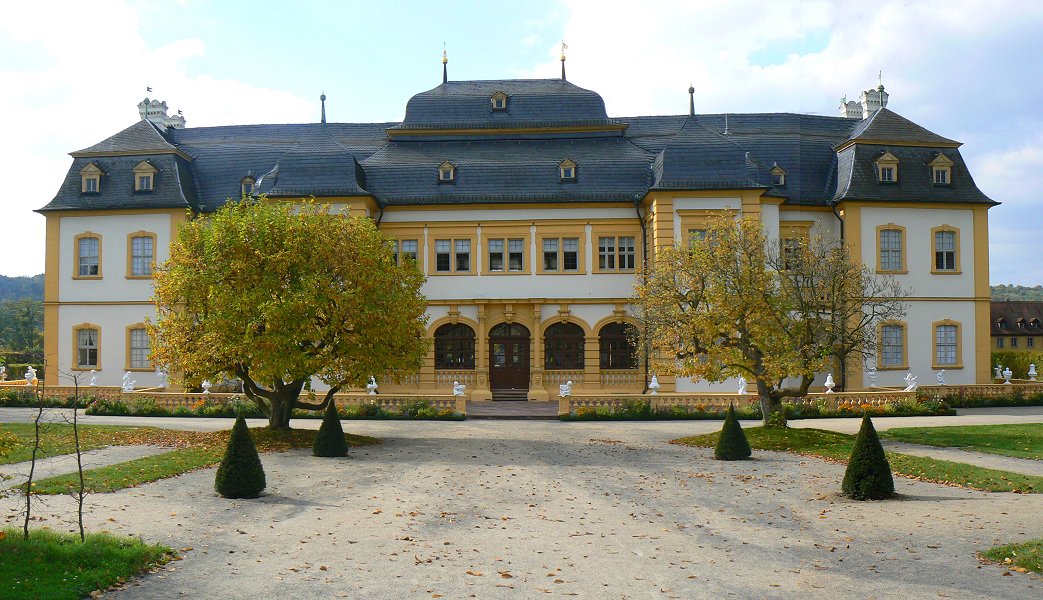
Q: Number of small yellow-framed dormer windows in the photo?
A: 9